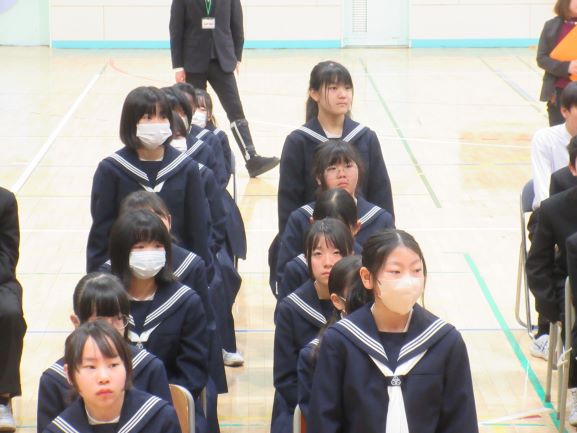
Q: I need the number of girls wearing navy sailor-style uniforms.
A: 15